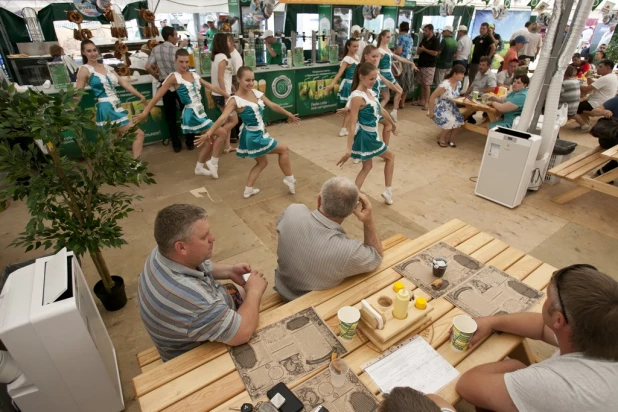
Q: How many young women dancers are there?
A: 7